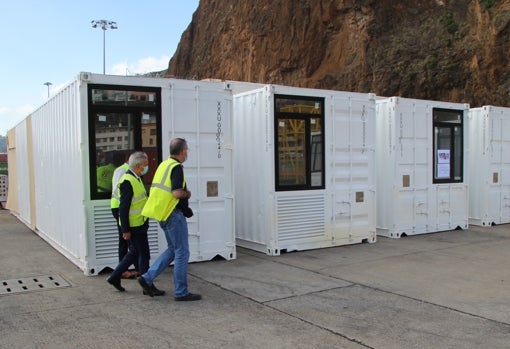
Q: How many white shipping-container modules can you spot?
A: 4